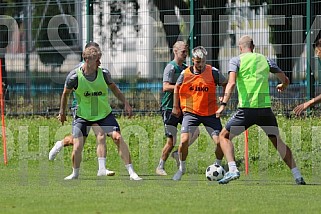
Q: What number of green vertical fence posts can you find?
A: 3